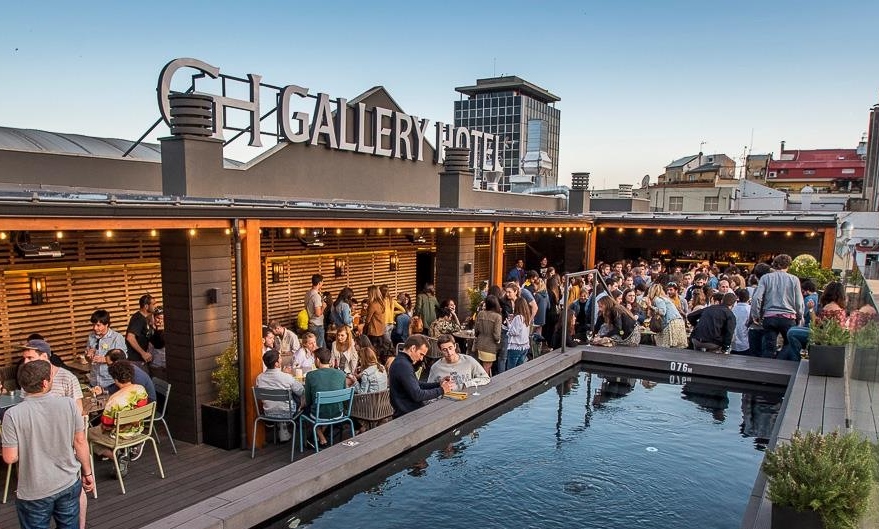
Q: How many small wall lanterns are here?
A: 4